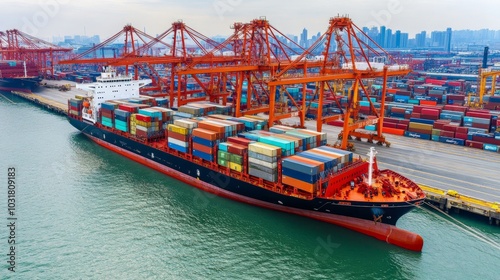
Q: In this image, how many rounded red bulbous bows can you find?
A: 1